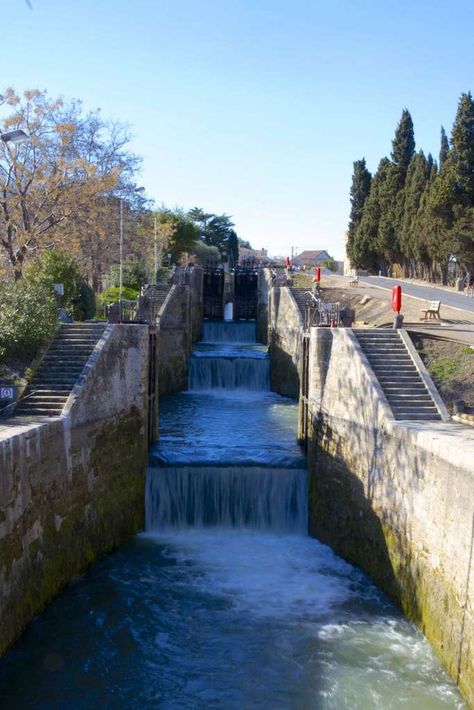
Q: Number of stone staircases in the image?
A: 4